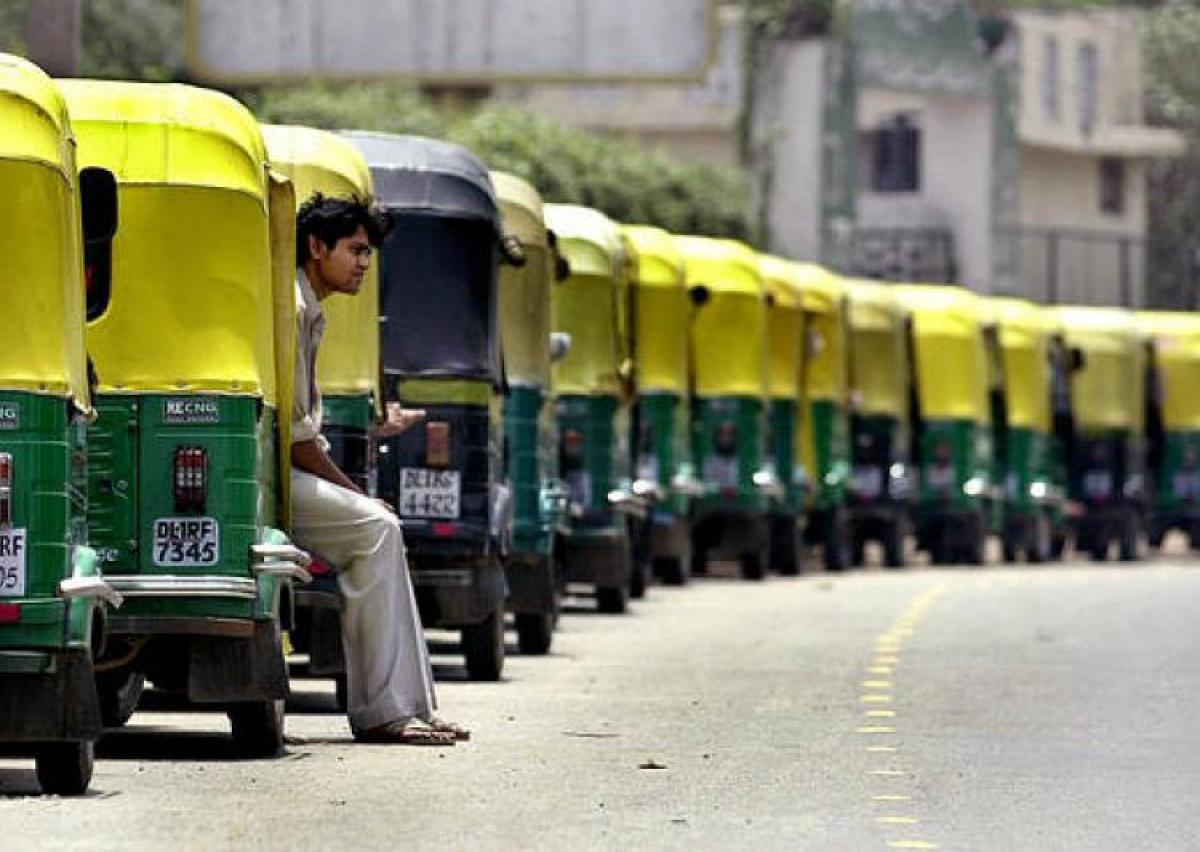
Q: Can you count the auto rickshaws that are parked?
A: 15